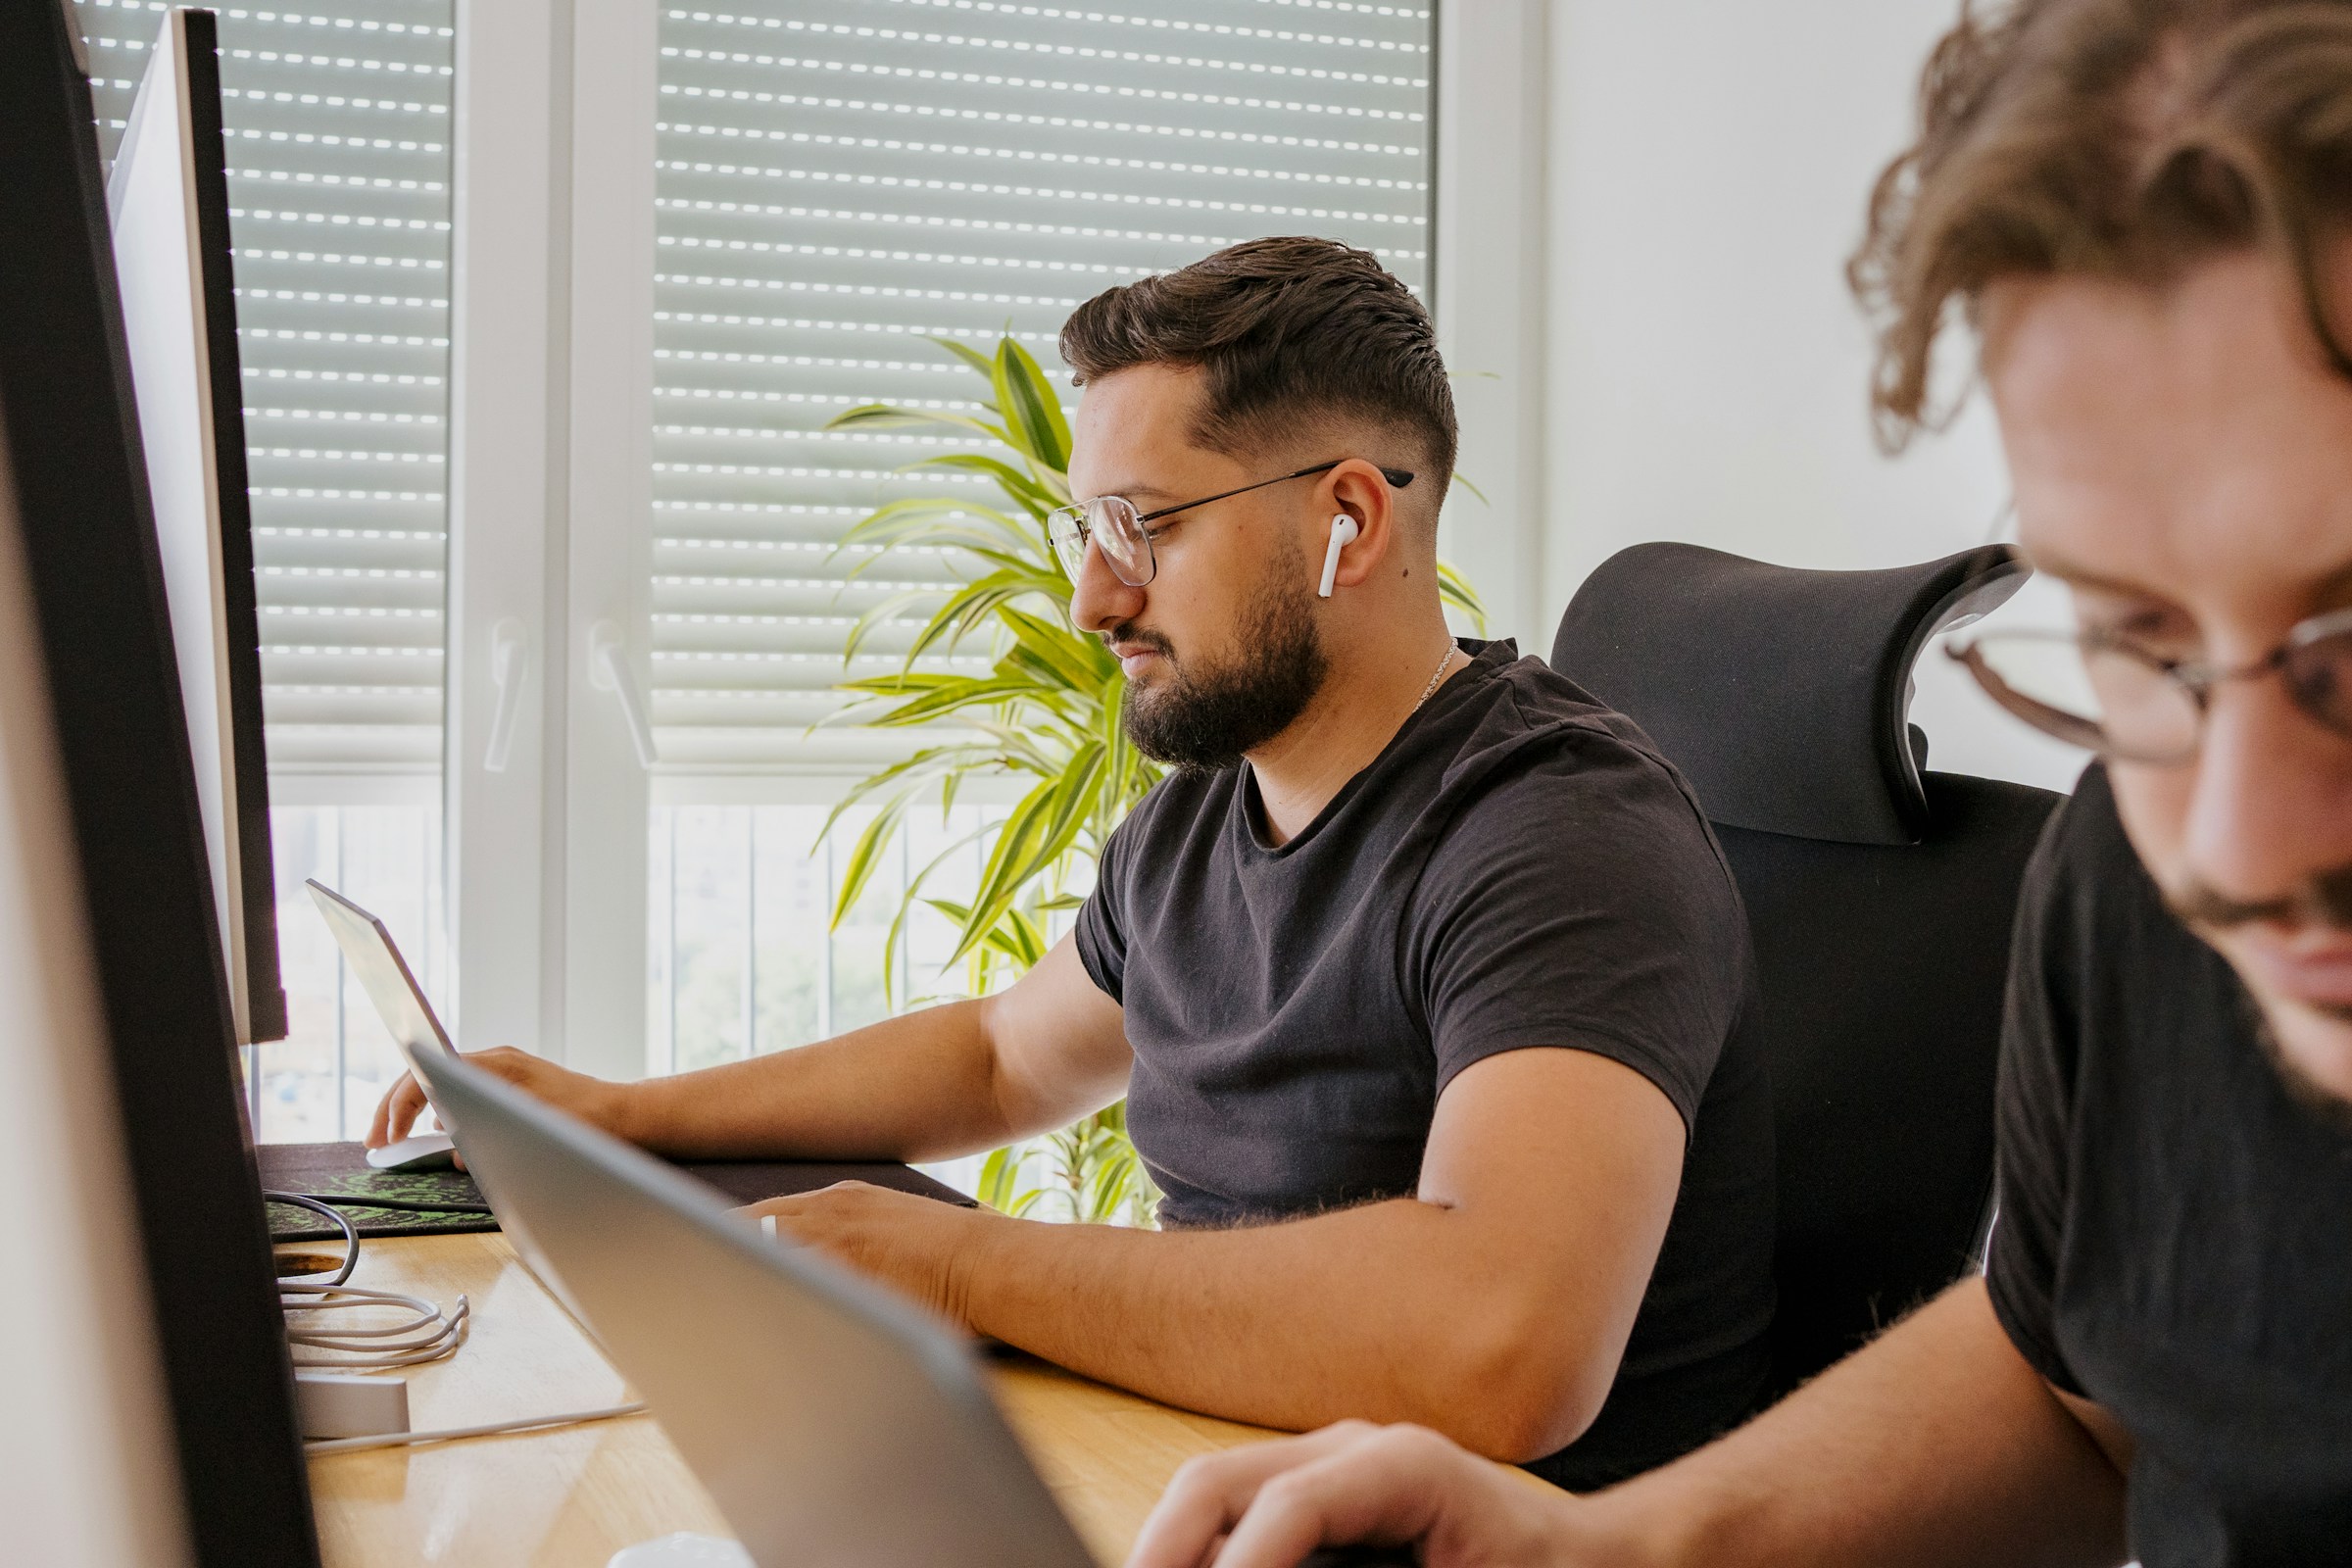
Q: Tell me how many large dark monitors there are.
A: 2